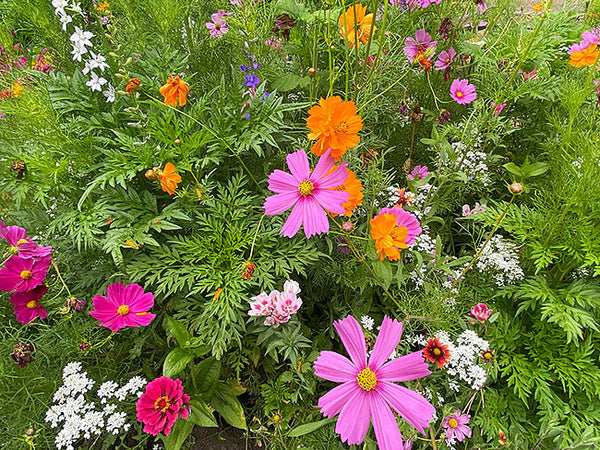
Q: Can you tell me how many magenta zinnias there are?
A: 1